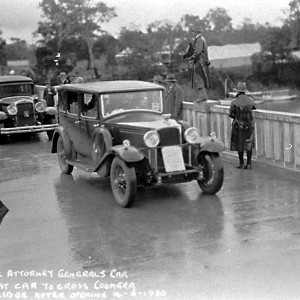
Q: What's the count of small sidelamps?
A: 2